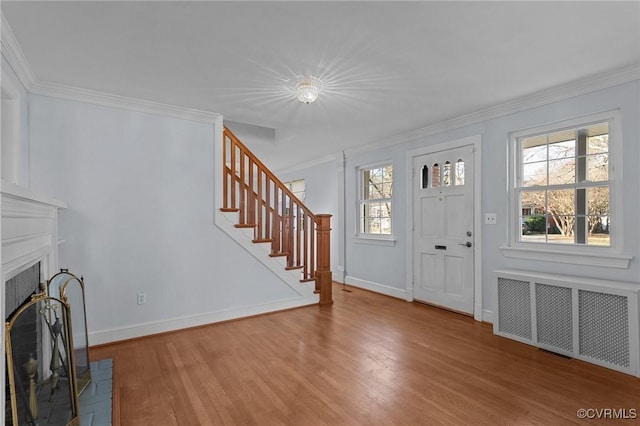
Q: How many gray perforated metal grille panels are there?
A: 3